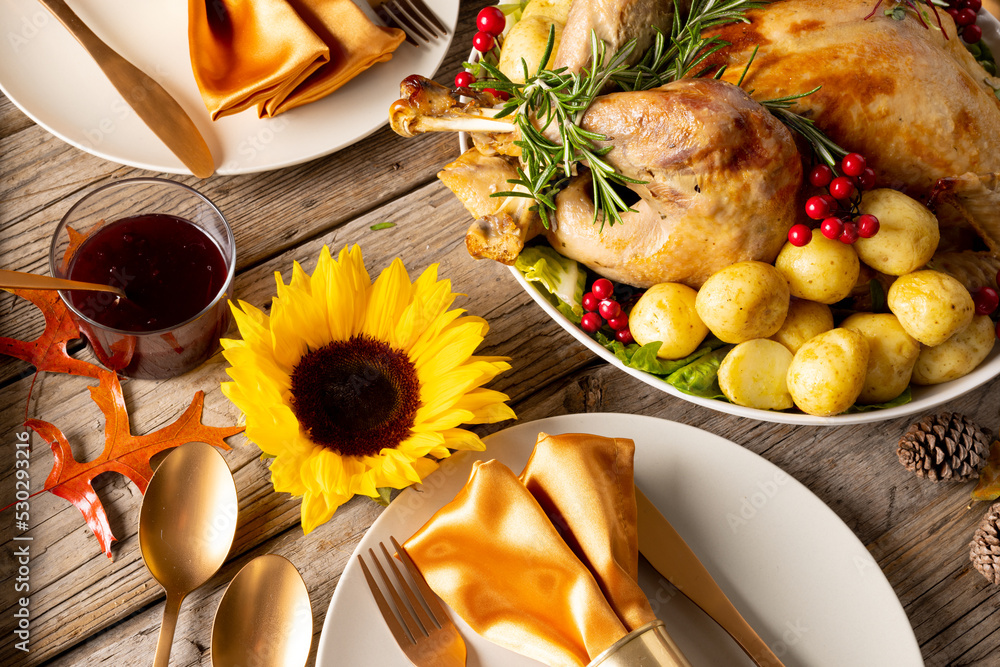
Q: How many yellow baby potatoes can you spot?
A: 12